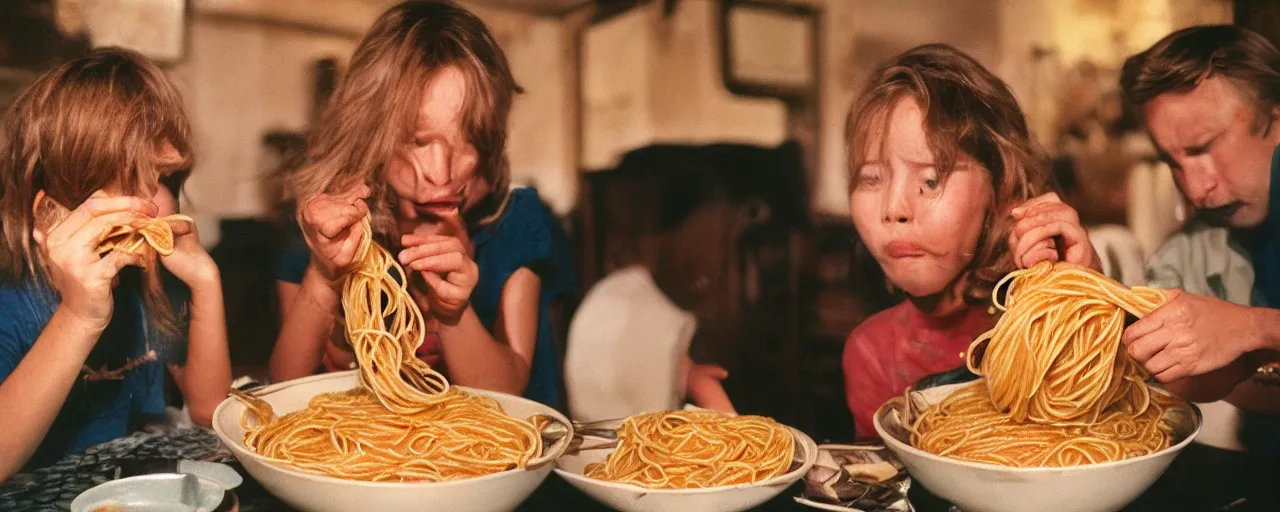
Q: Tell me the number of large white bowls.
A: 3